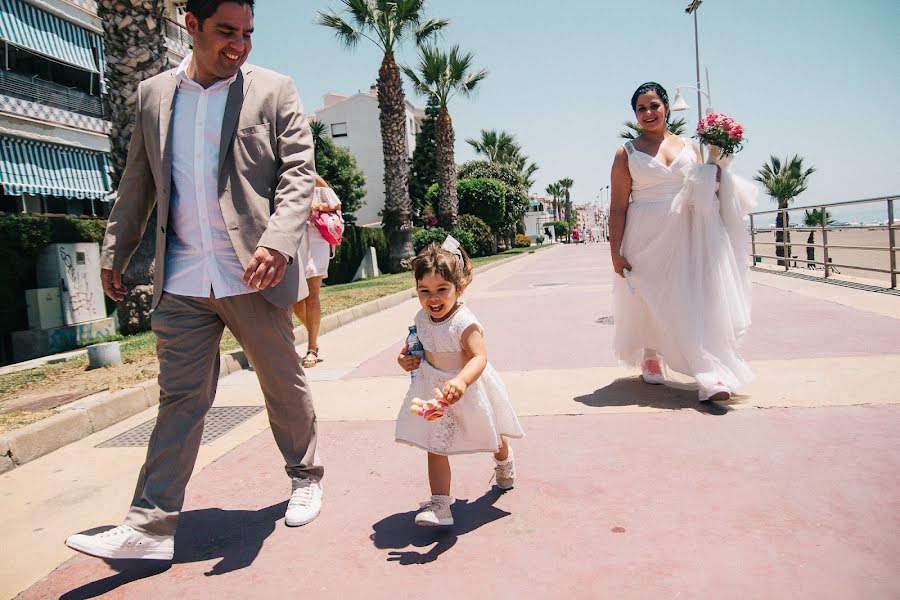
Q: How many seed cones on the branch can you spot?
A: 0